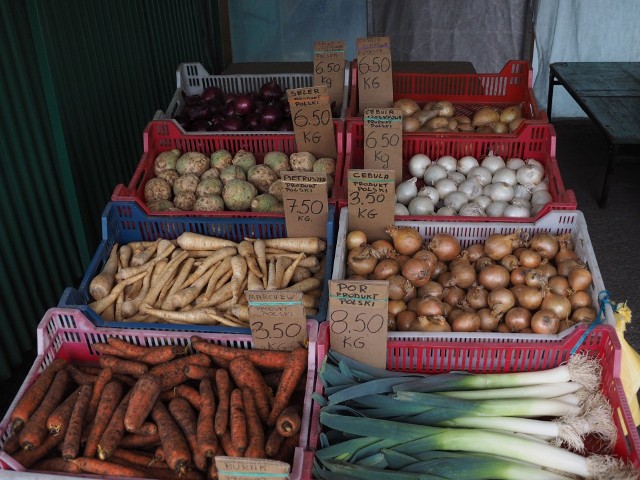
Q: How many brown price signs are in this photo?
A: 9